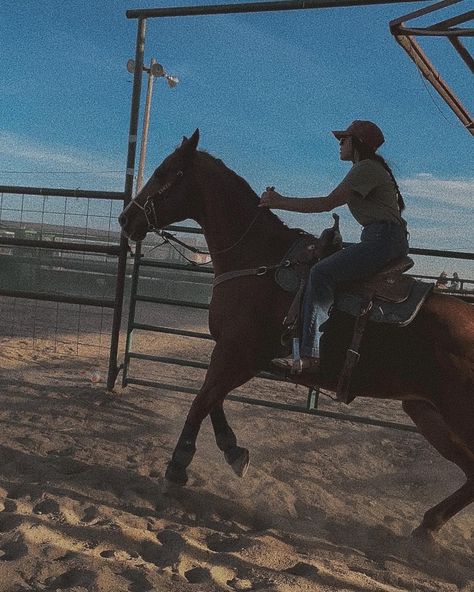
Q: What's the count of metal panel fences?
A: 2